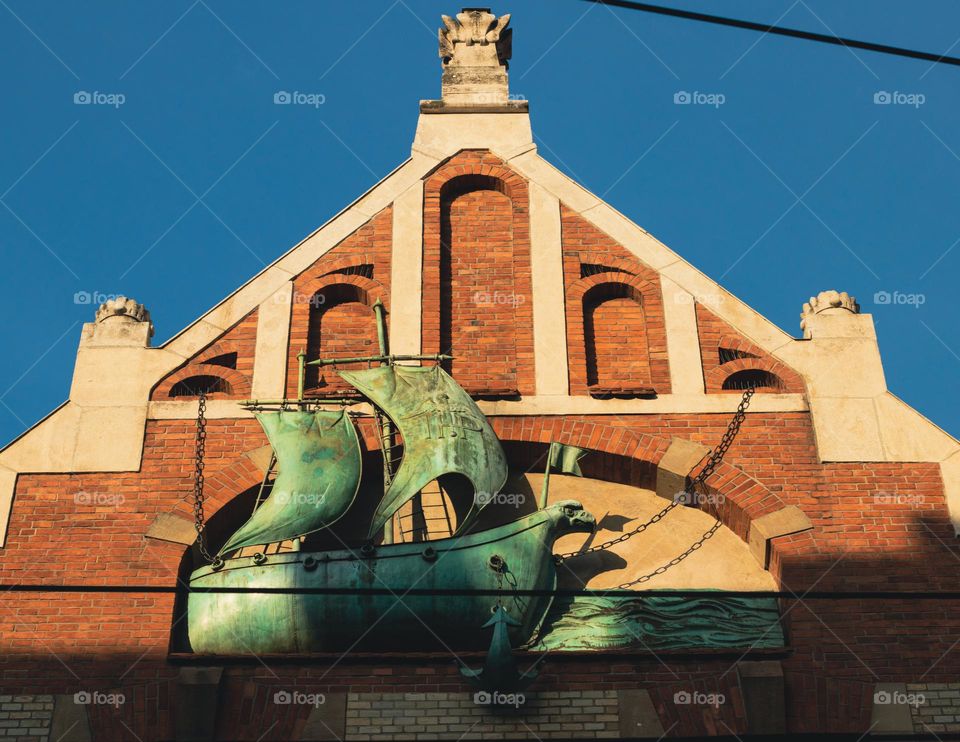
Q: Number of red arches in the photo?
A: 6